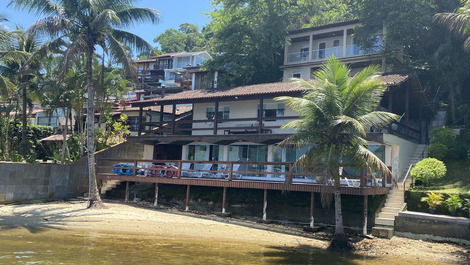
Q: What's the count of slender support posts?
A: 7